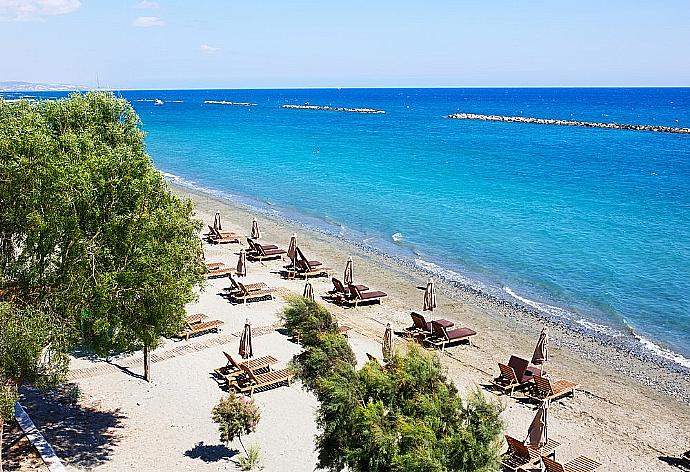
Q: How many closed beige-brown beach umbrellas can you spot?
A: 11